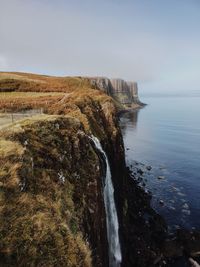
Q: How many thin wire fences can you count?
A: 1